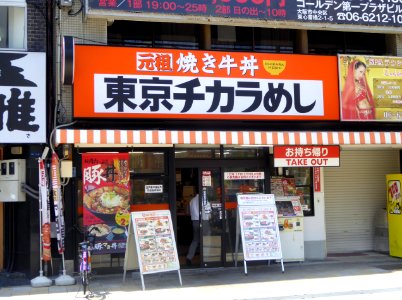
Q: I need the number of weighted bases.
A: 2